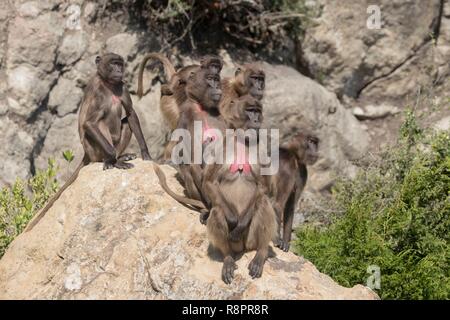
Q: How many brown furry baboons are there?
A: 6